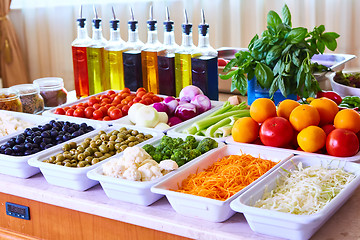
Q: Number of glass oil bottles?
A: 8